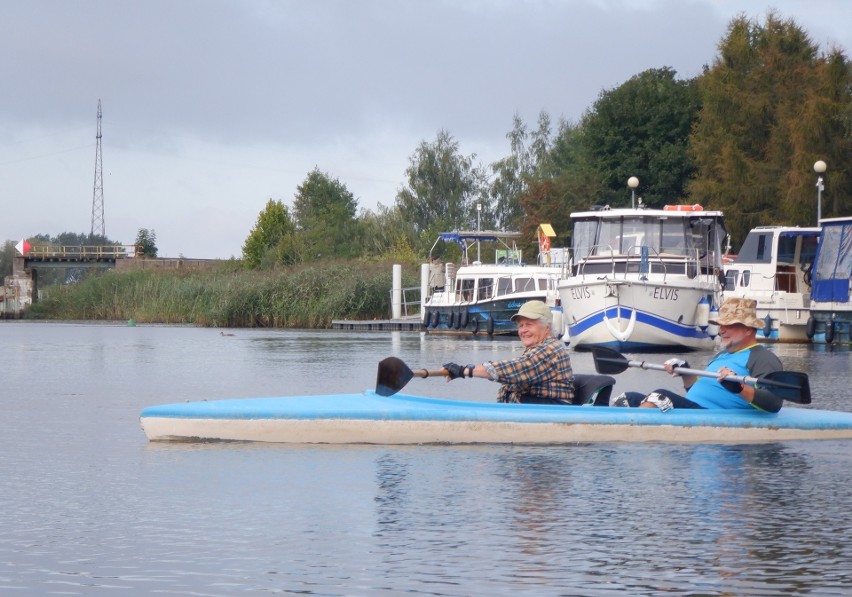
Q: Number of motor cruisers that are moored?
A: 4